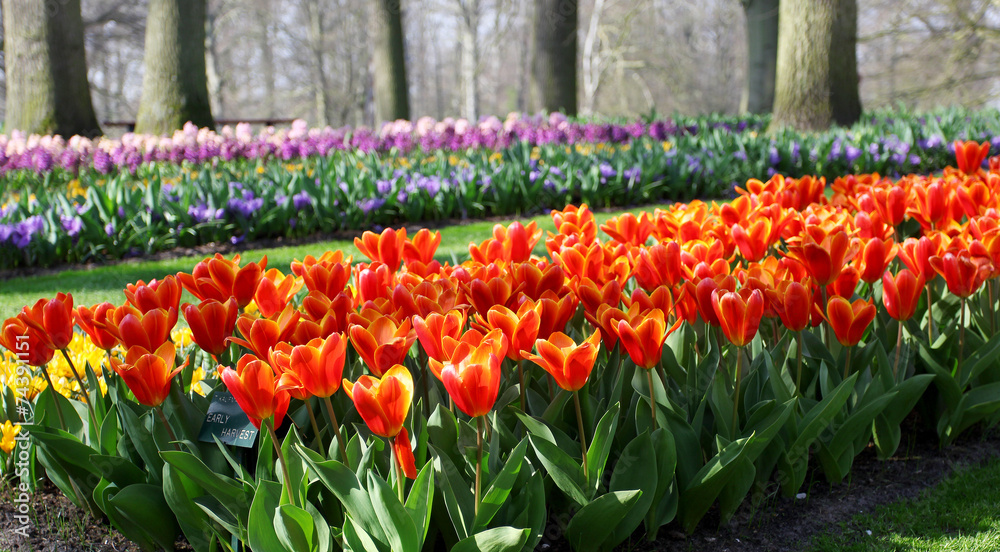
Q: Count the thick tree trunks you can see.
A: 6